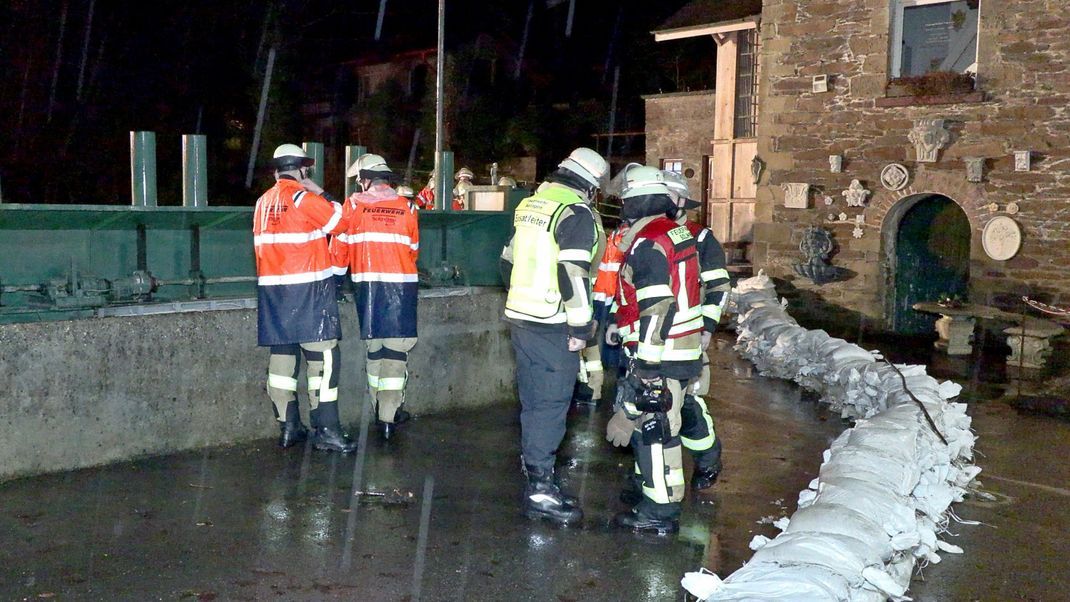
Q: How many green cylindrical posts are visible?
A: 5